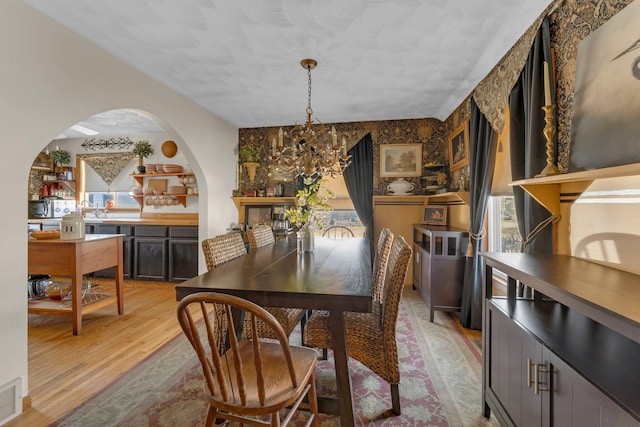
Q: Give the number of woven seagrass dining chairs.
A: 4